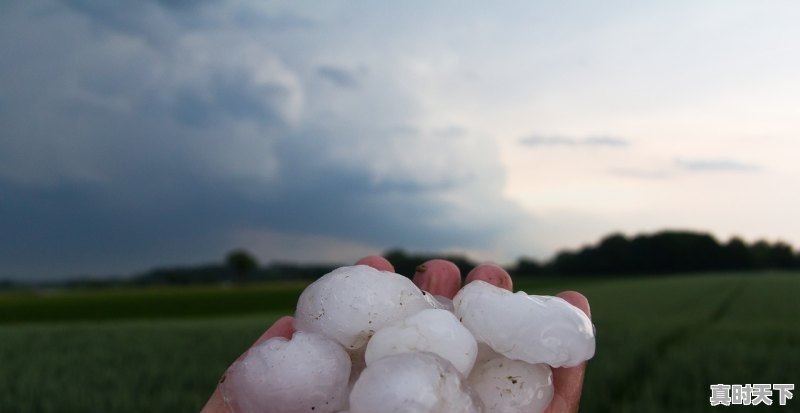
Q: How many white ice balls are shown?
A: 6